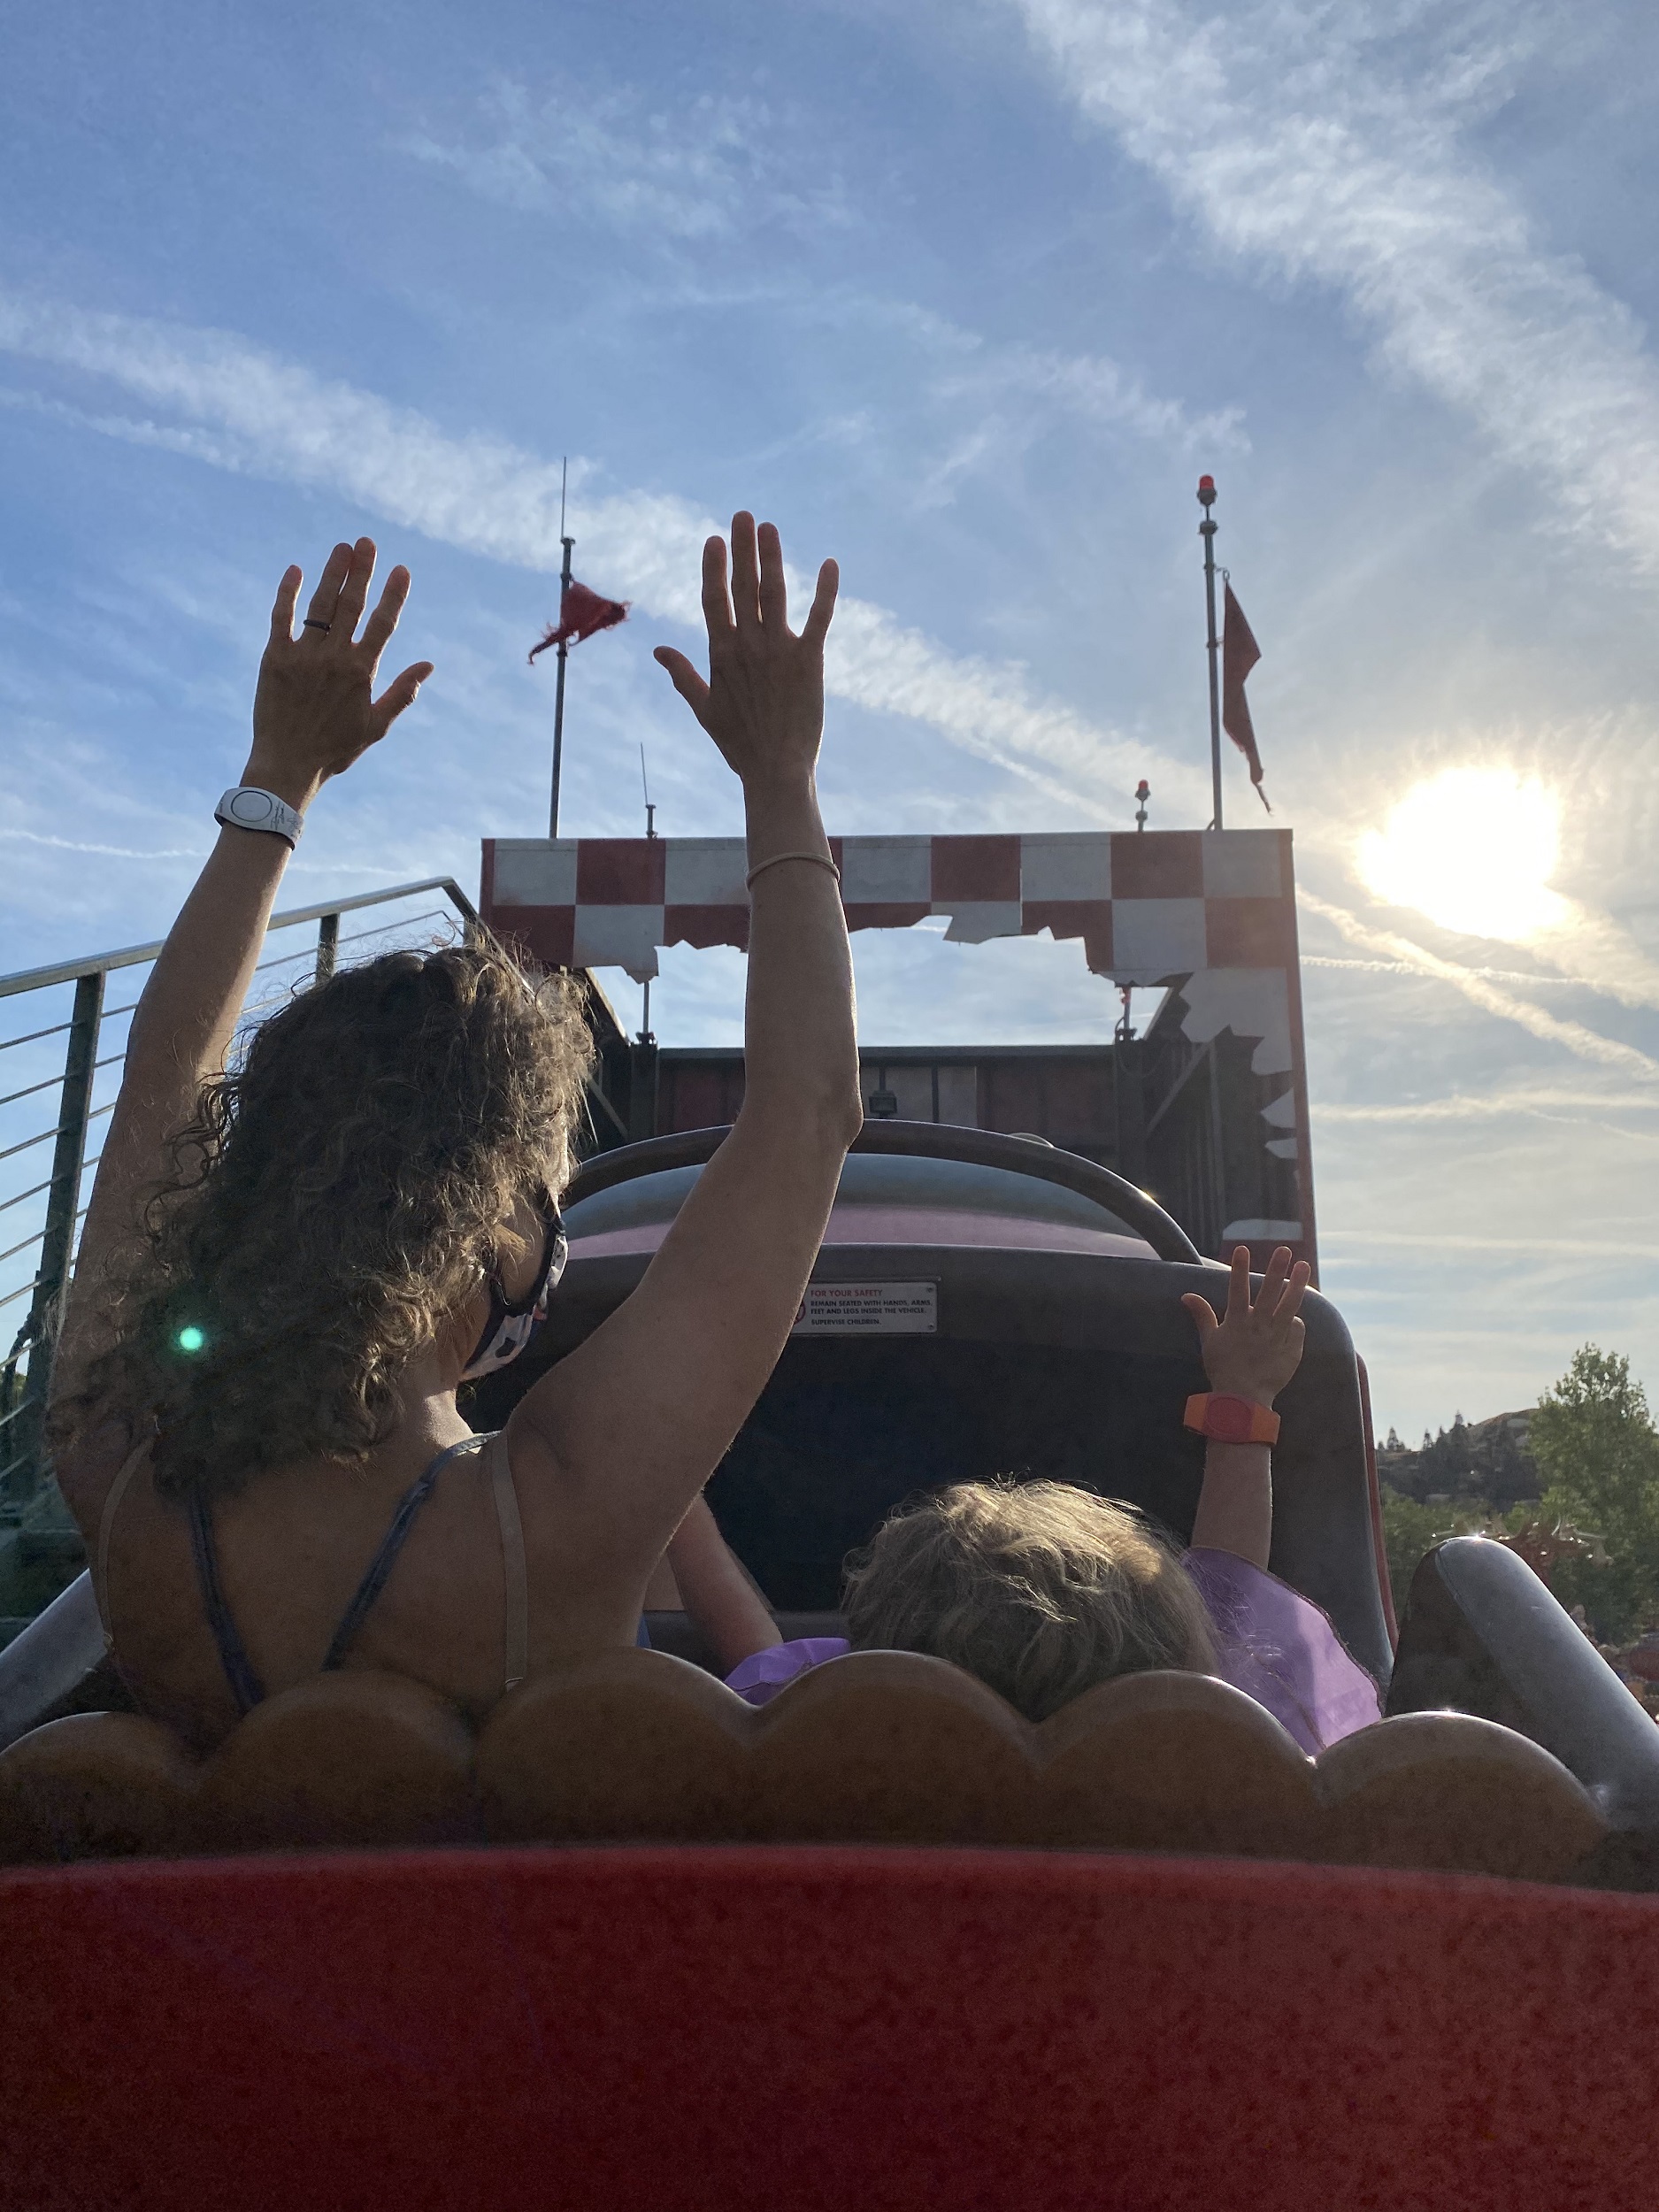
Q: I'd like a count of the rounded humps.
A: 6